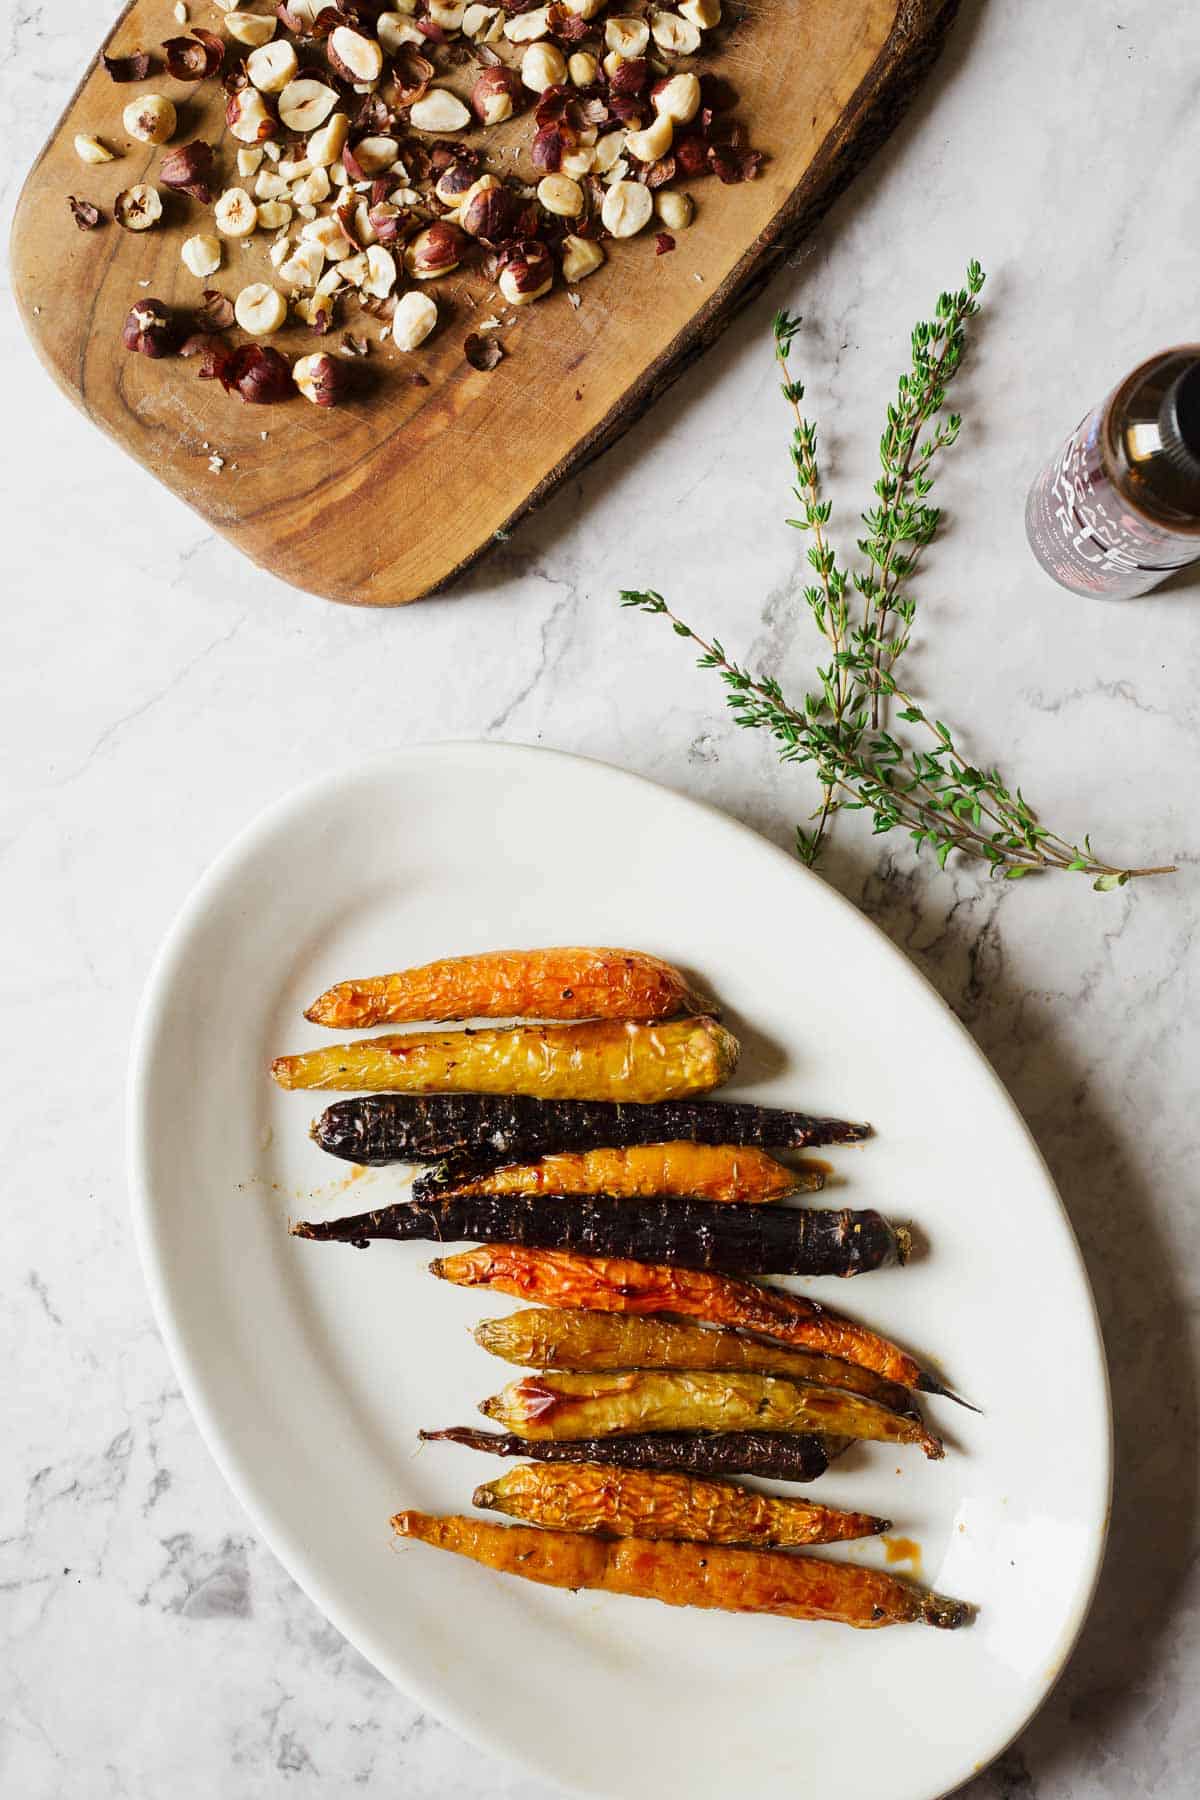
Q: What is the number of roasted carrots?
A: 11